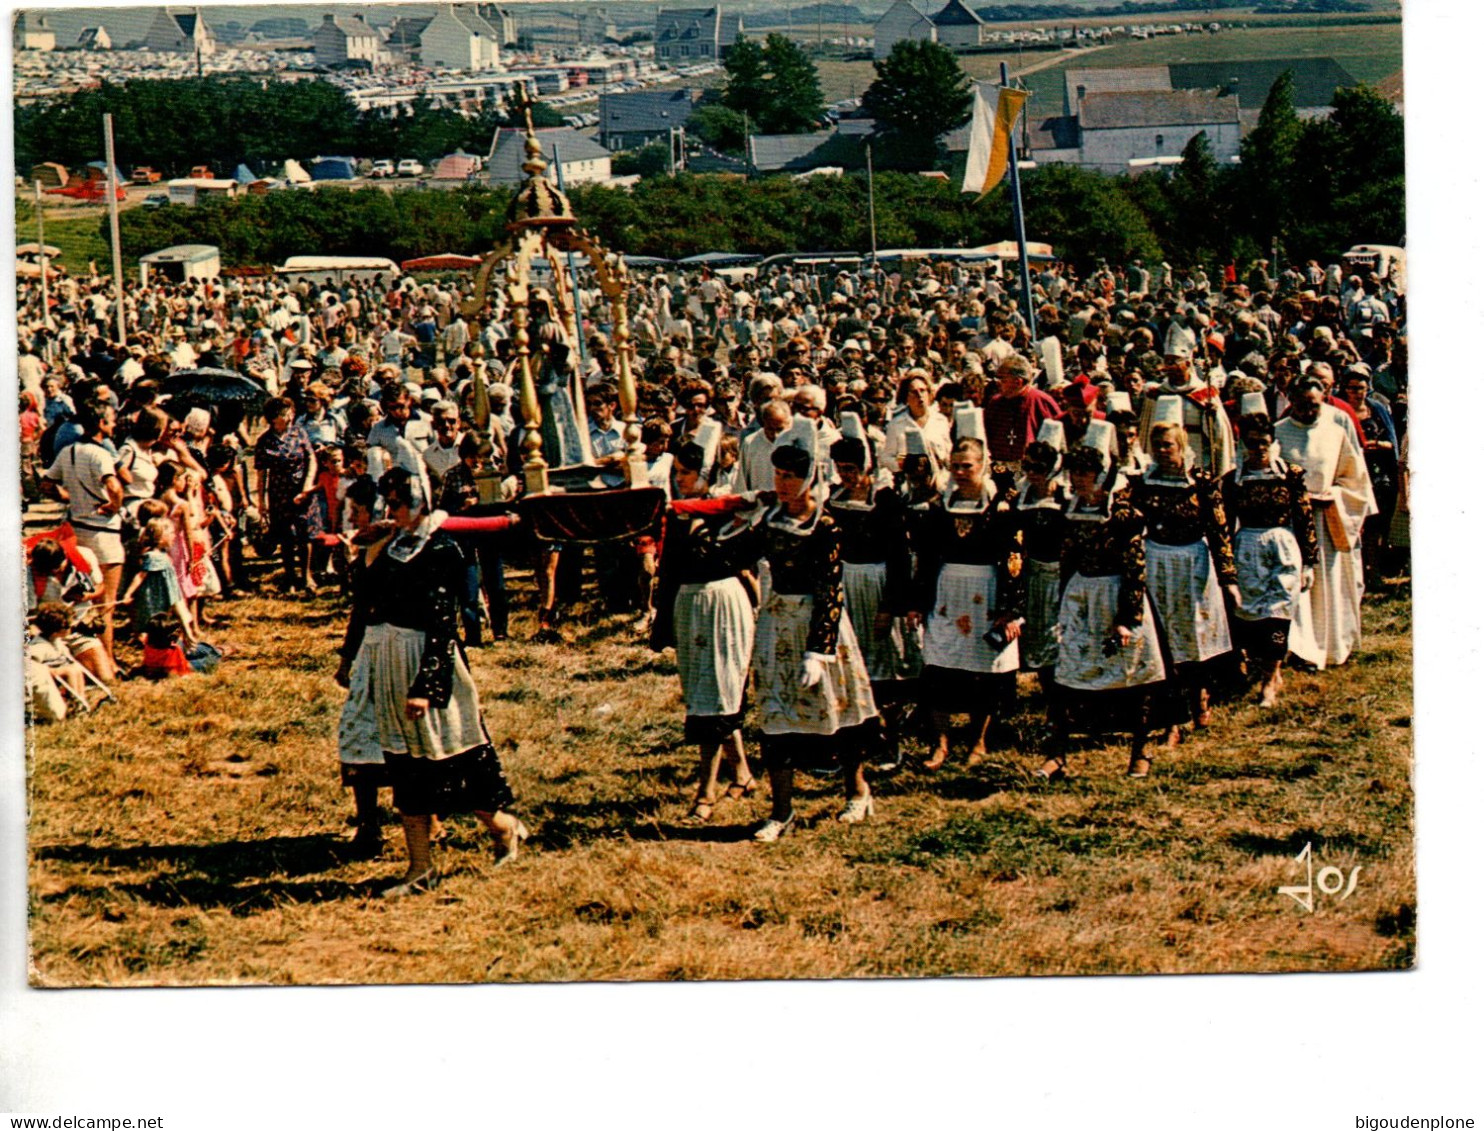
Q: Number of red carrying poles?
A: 2